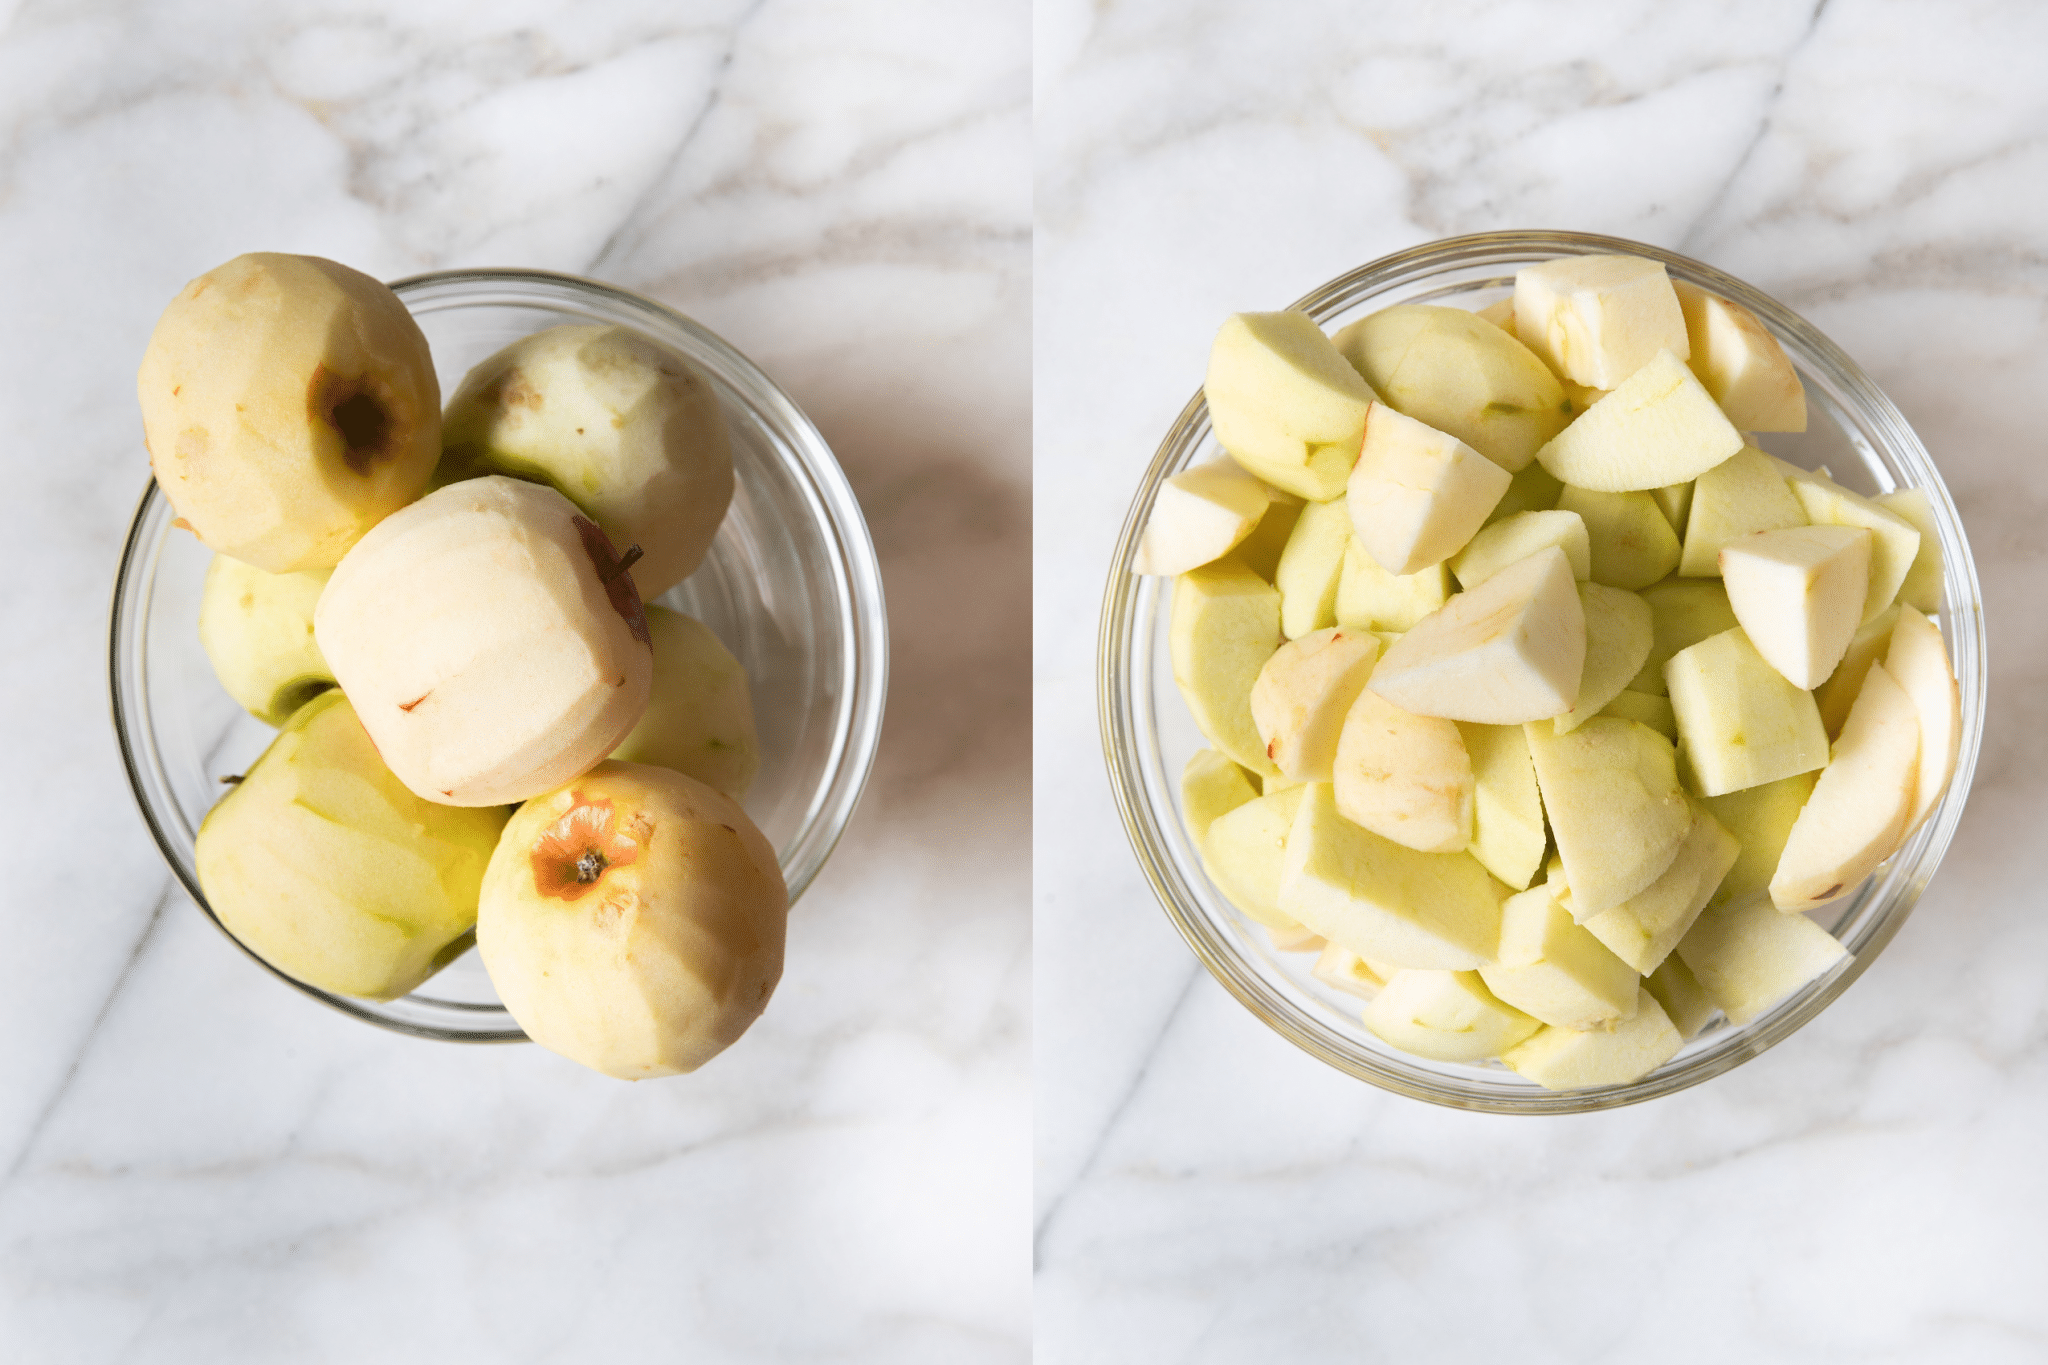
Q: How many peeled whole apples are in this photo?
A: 7